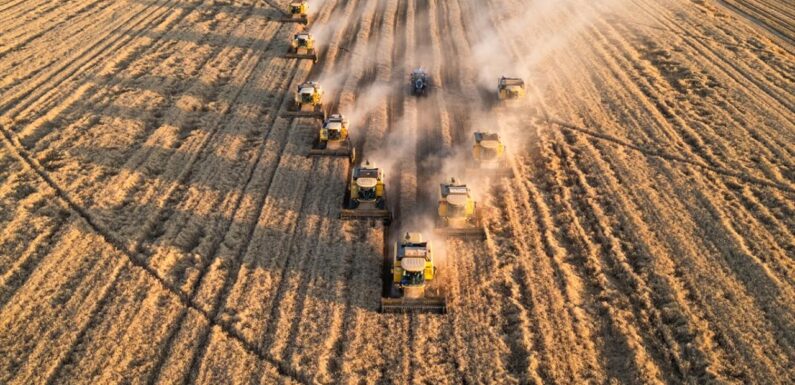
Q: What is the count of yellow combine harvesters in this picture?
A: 9